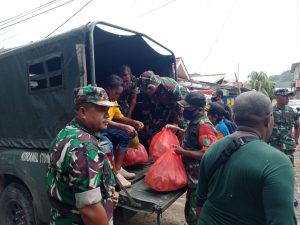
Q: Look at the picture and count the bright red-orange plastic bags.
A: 3